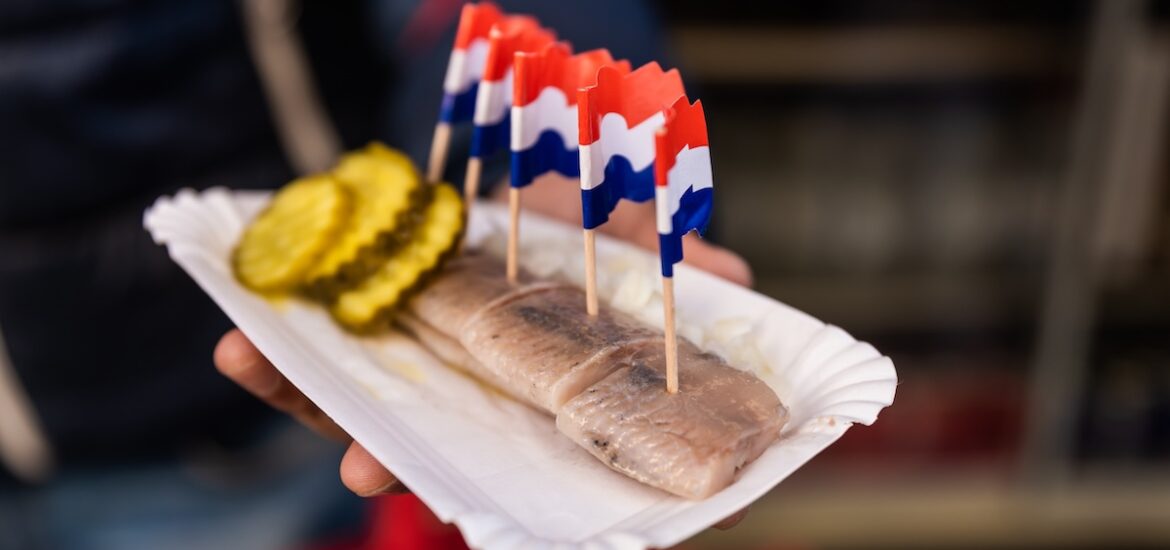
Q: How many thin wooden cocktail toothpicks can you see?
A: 5